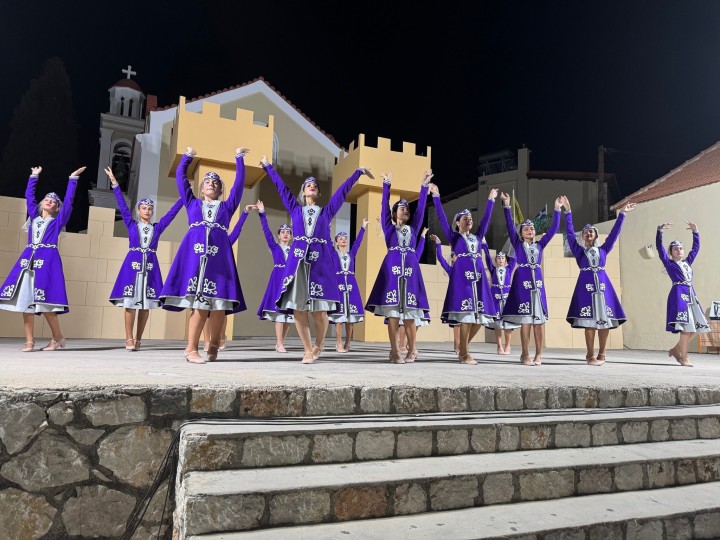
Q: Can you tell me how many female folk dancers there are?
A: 15